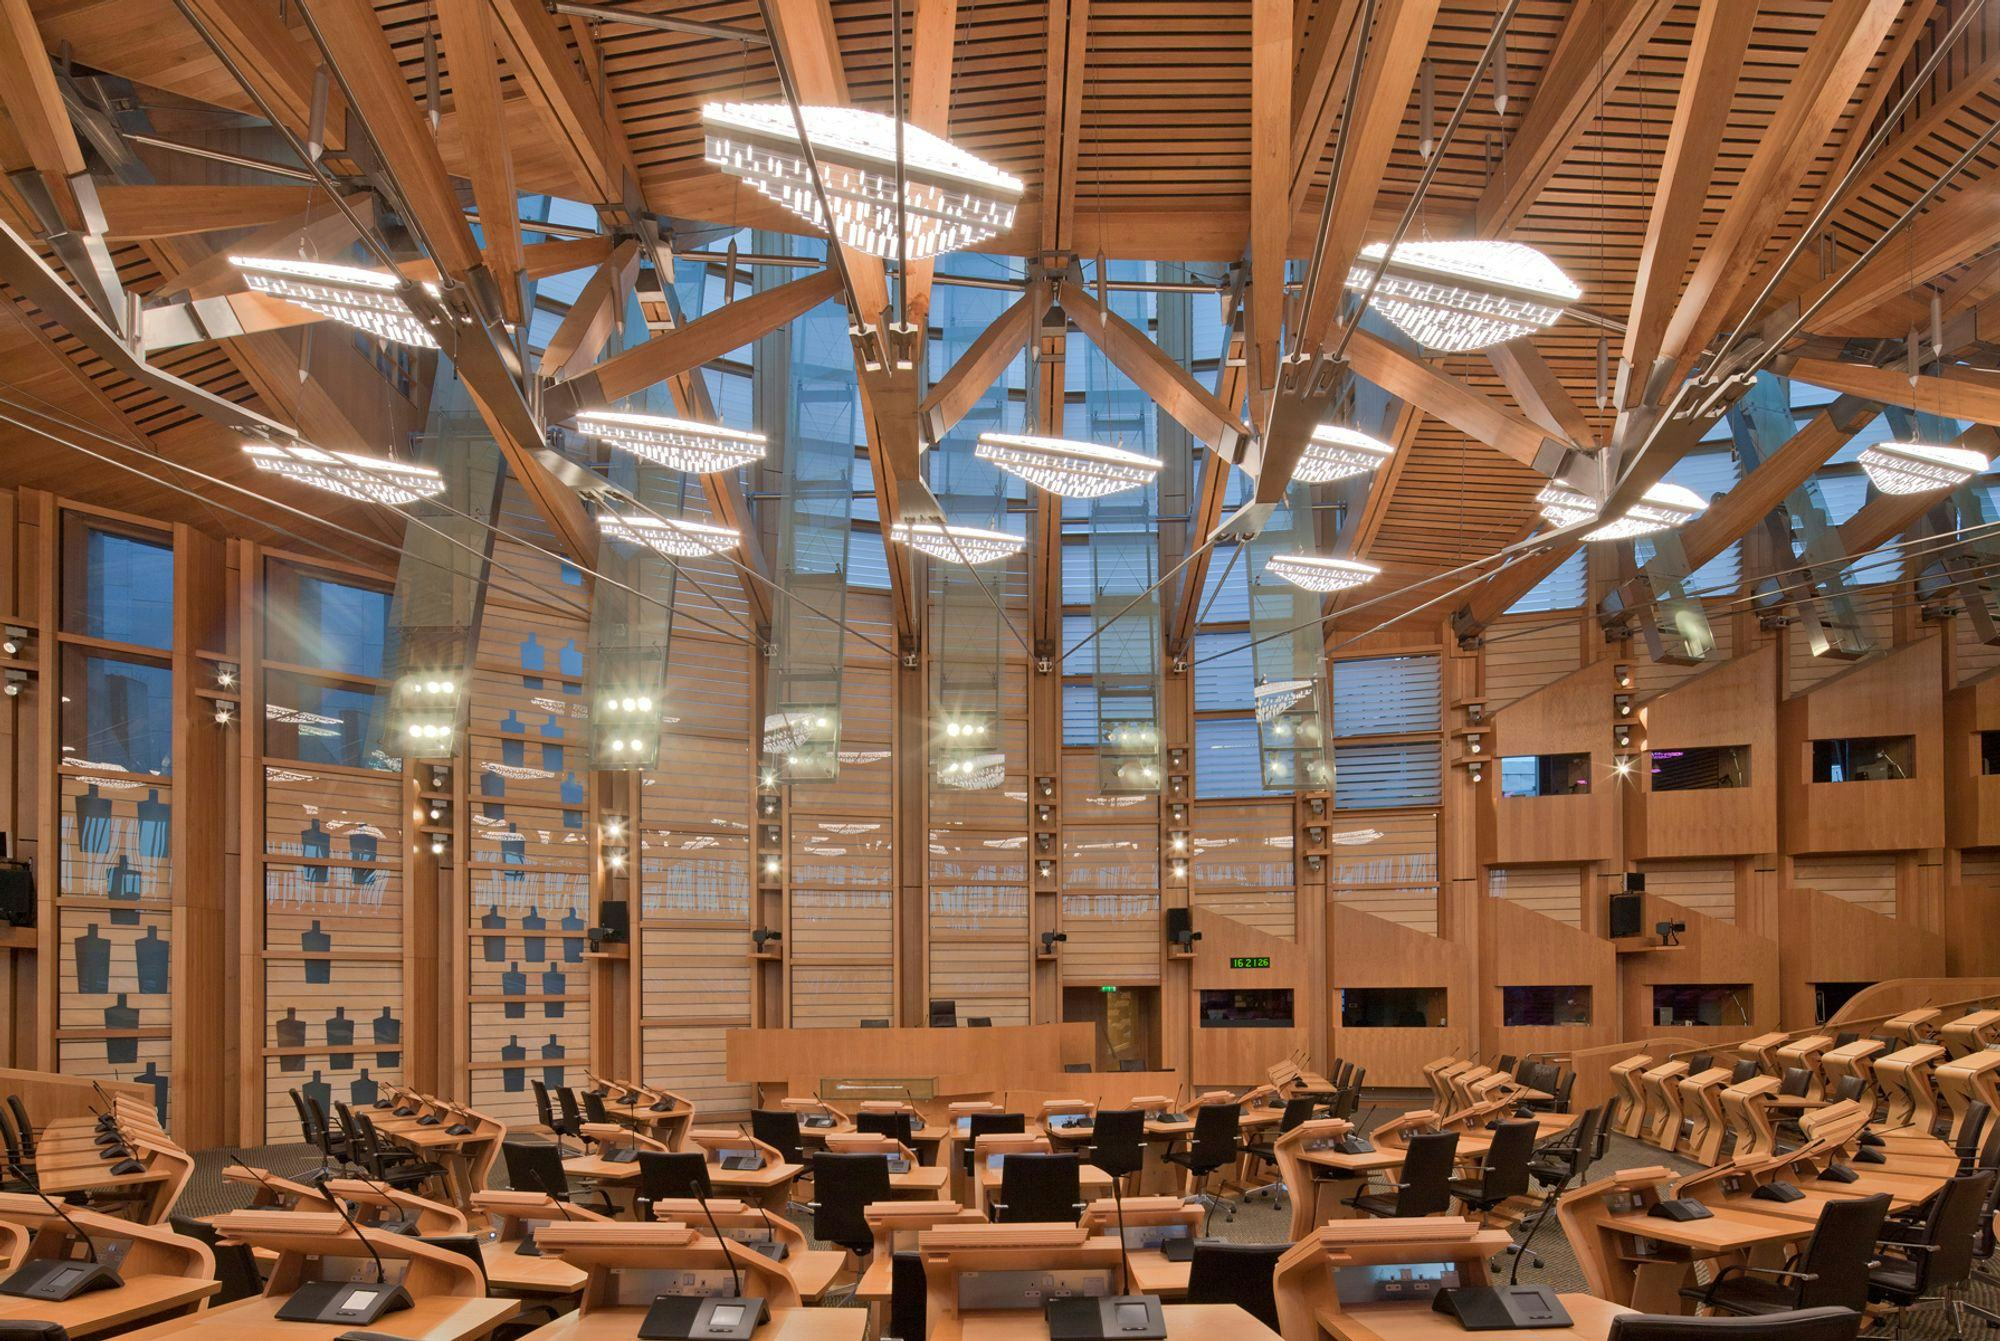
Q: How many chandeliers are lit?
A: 12